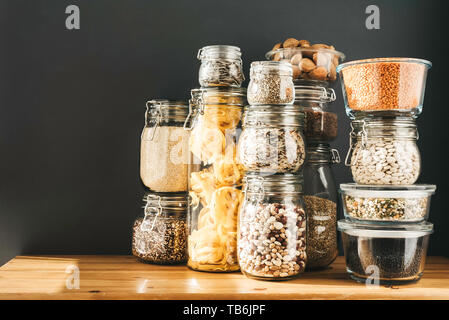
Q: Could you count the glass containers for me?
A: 14